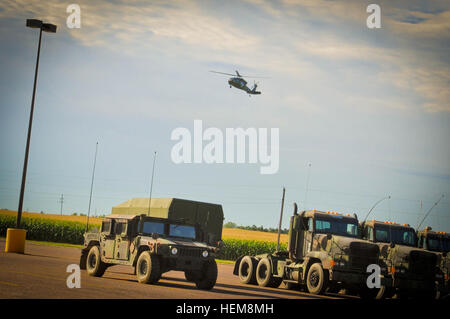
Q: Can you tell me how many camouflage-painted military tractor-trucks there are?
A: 3